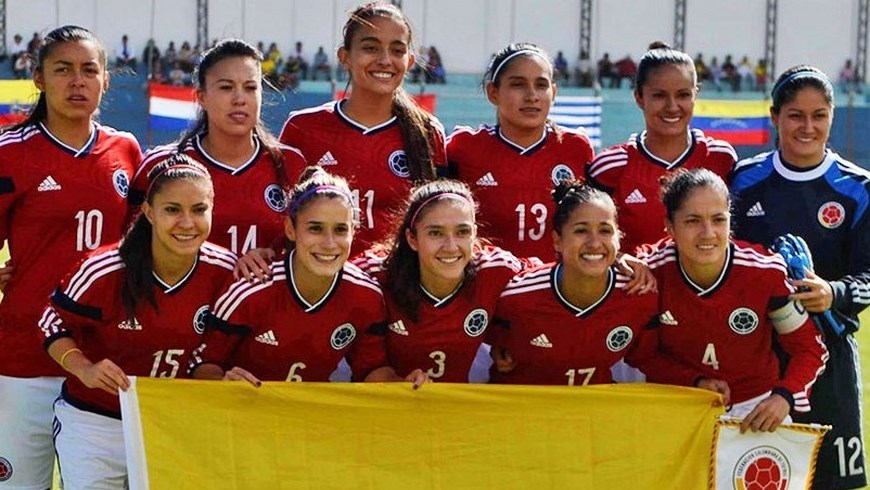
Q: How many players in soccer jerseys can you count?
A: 11